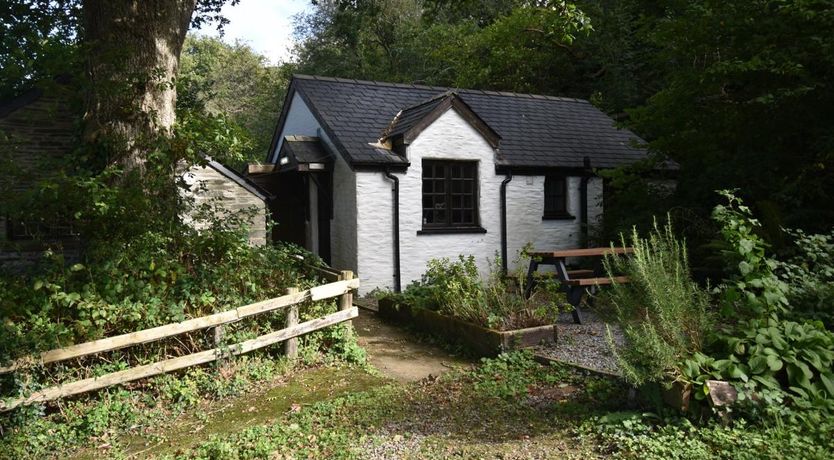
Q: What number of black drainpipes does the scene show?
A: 3